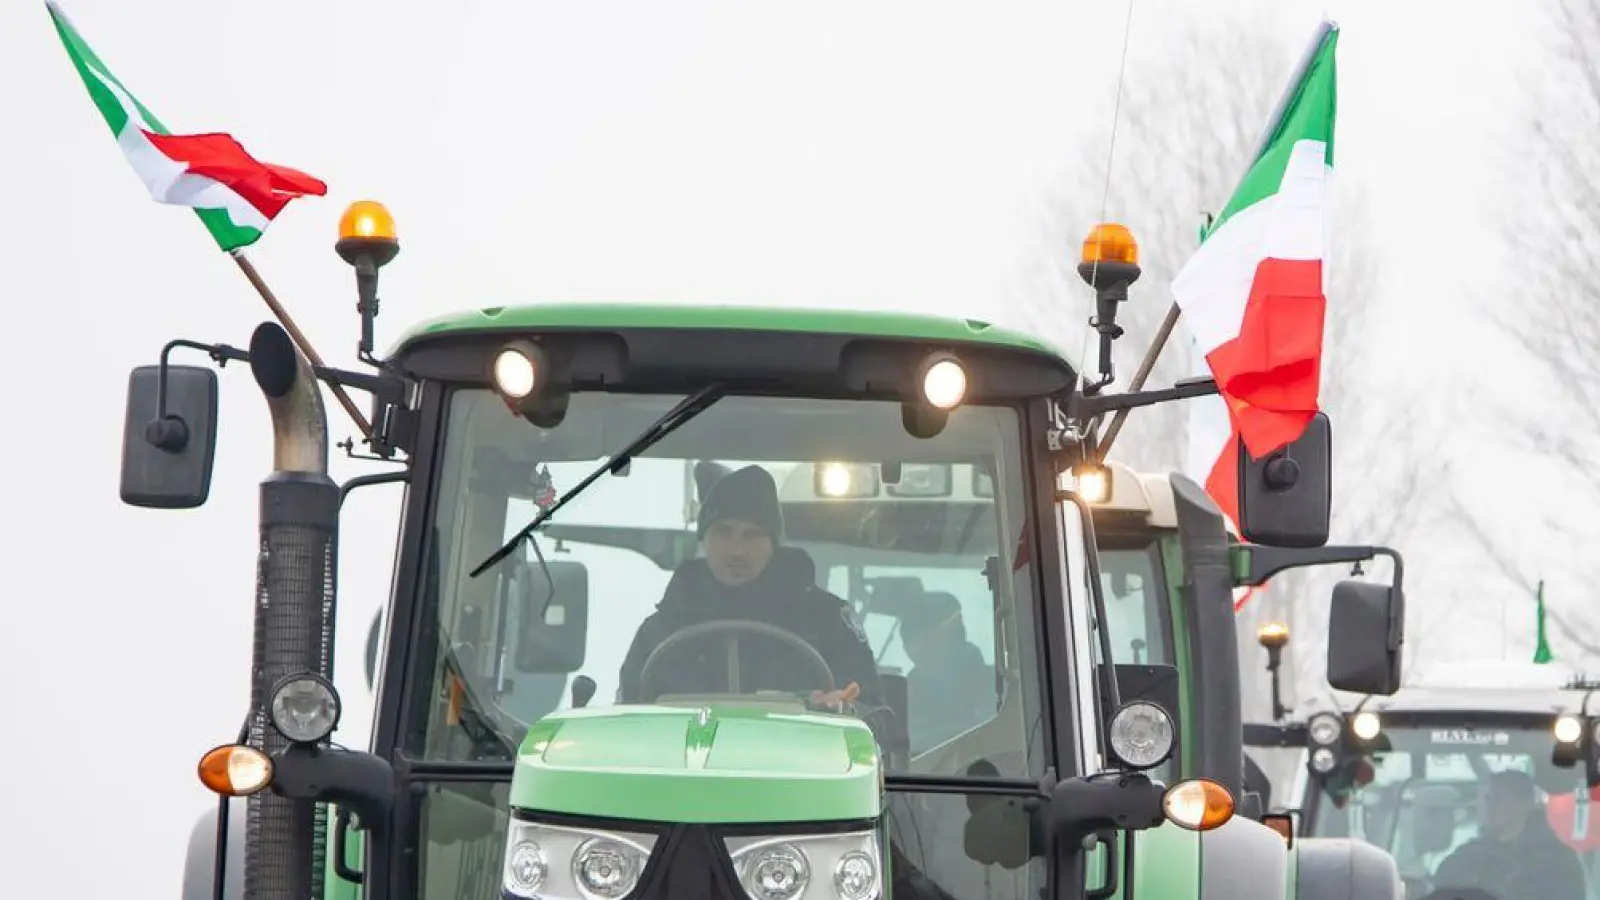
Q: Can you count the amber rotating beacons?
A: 3